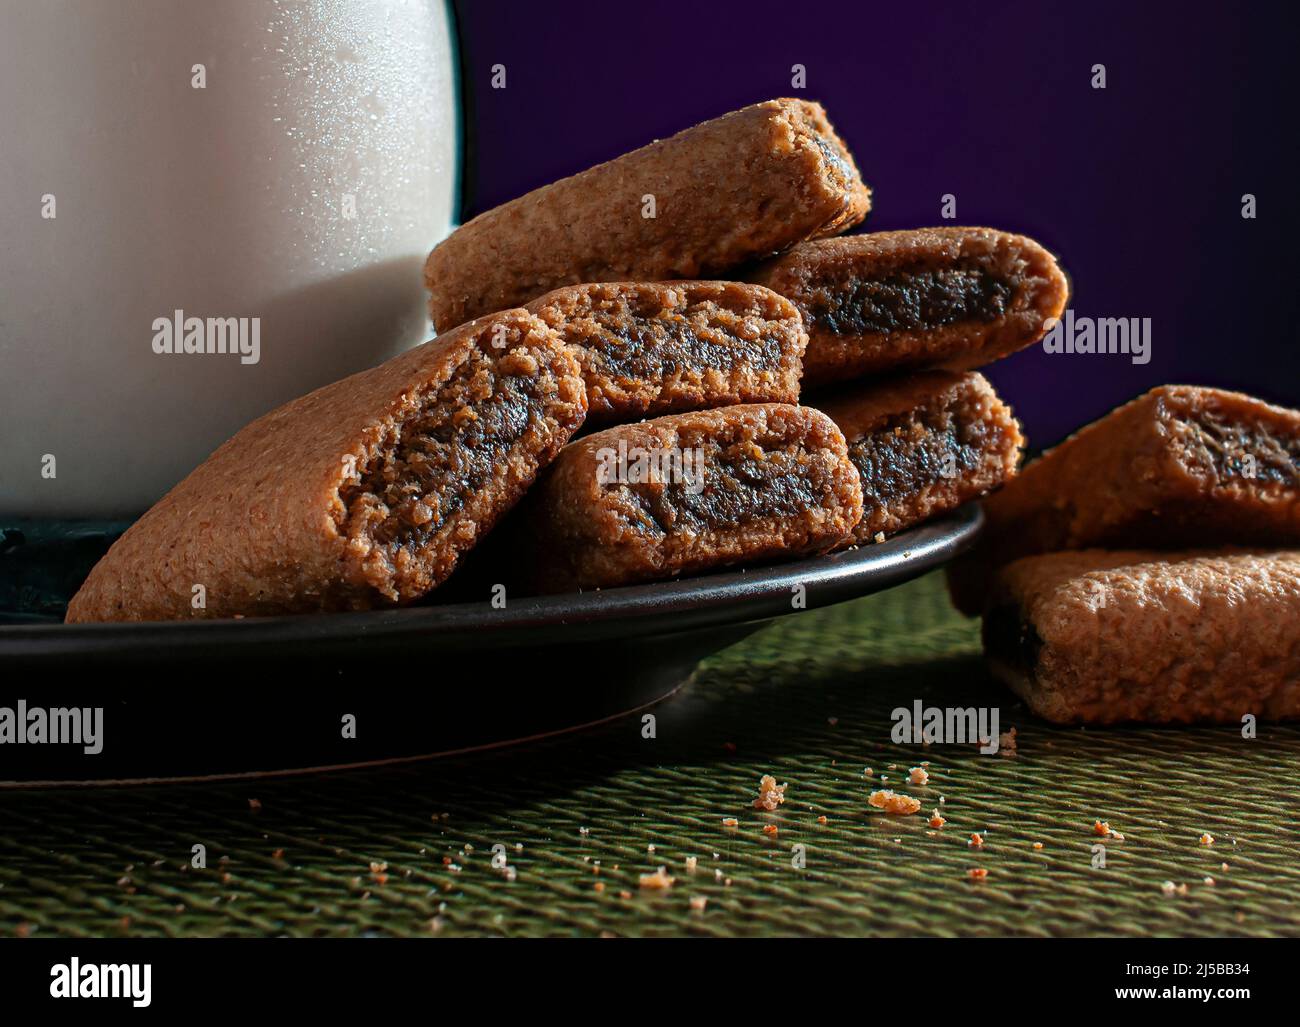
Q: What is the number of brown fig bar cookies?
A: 8